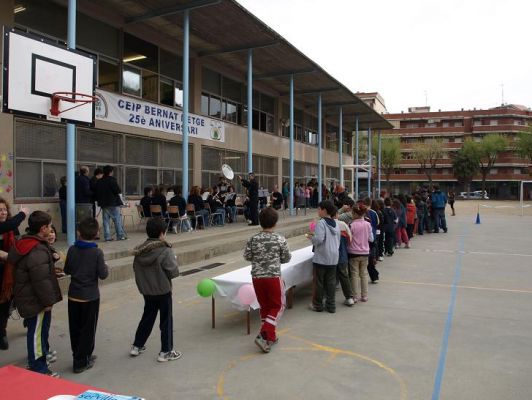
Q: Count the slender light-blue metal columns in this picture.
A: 9